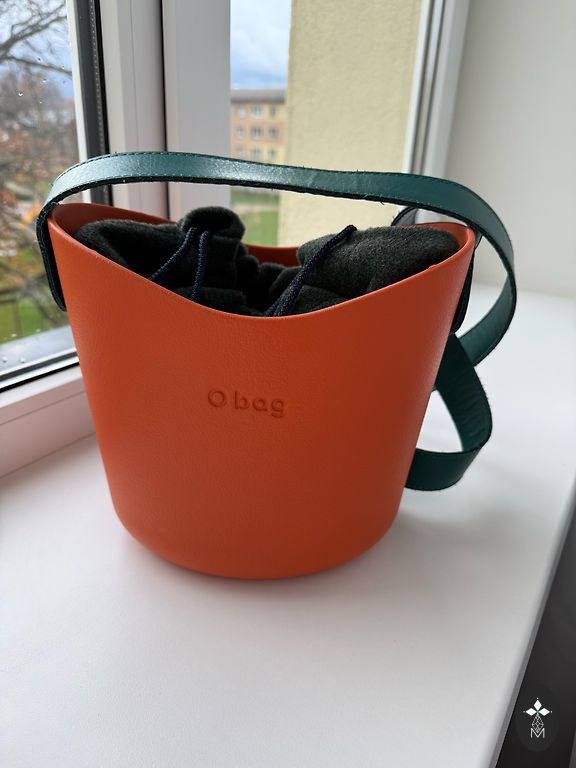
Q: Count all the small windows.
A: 9